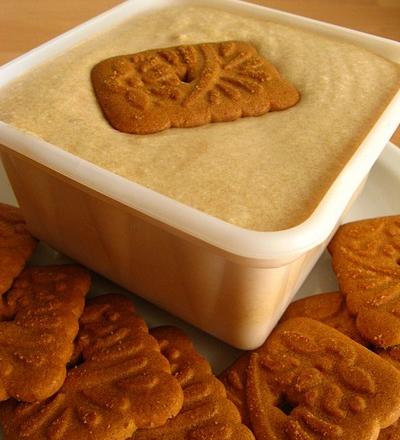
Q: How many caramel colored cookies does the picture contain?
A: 8